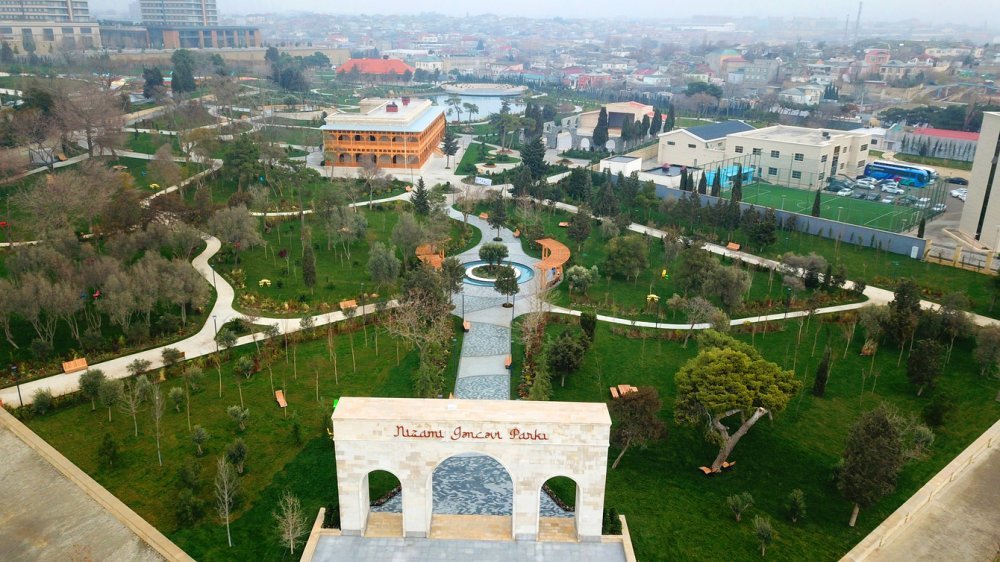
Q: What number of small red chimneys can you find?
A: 2